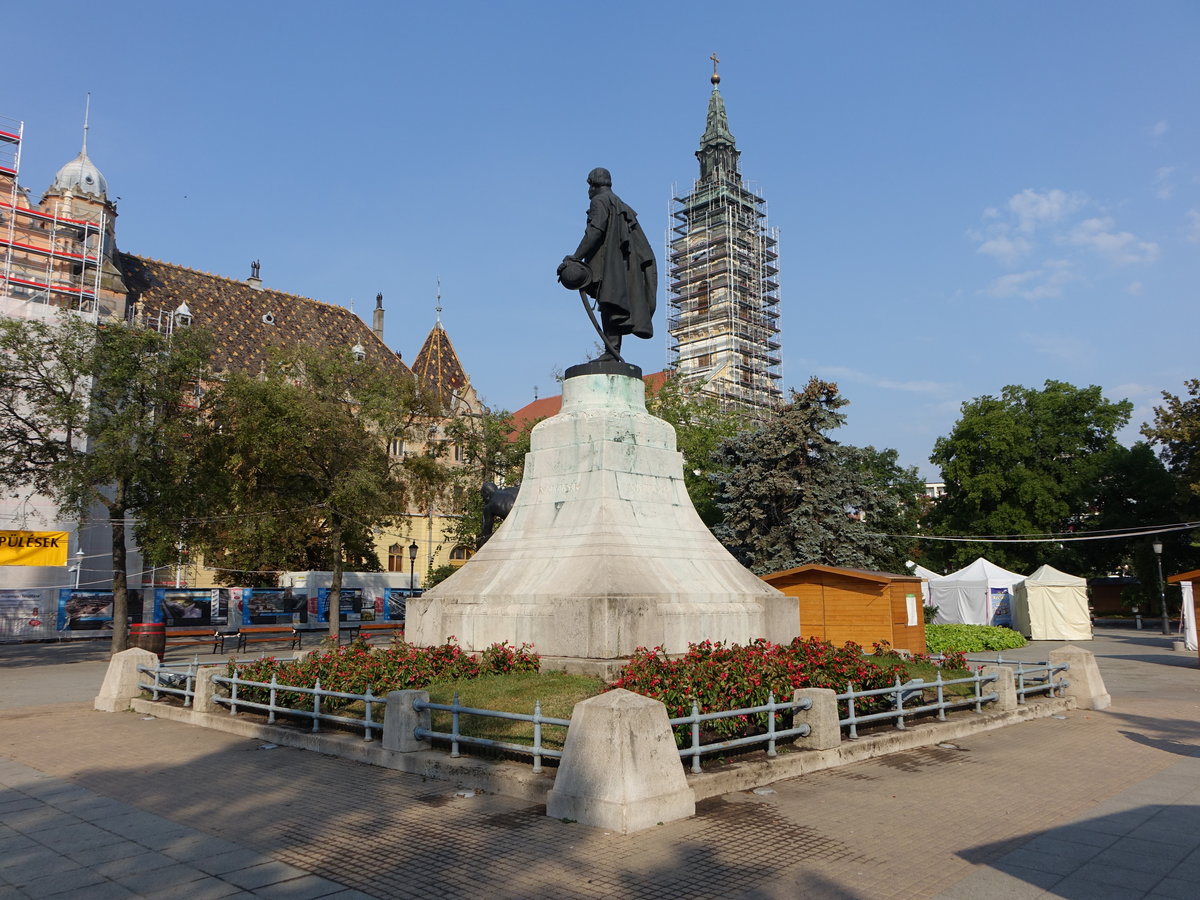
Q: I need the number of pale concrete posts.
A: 7